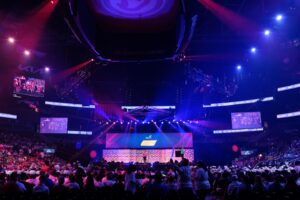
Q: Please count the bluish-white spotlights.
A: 4